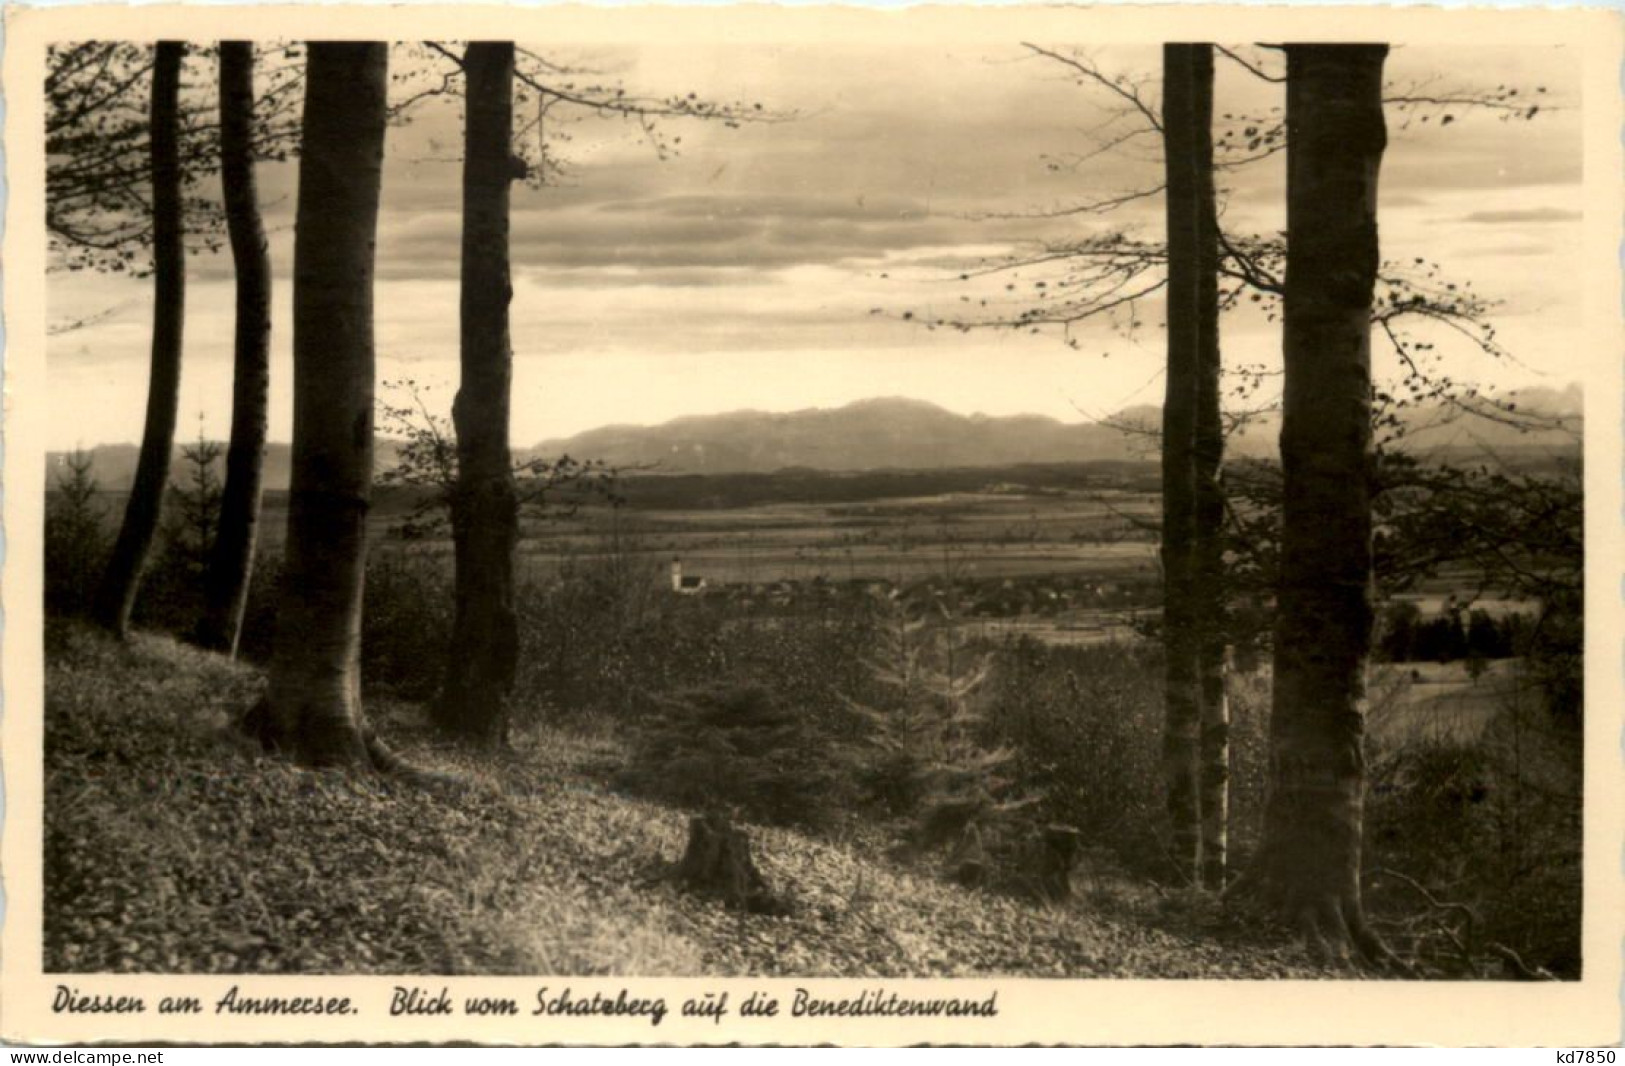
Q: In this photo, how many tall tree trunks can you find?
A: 7